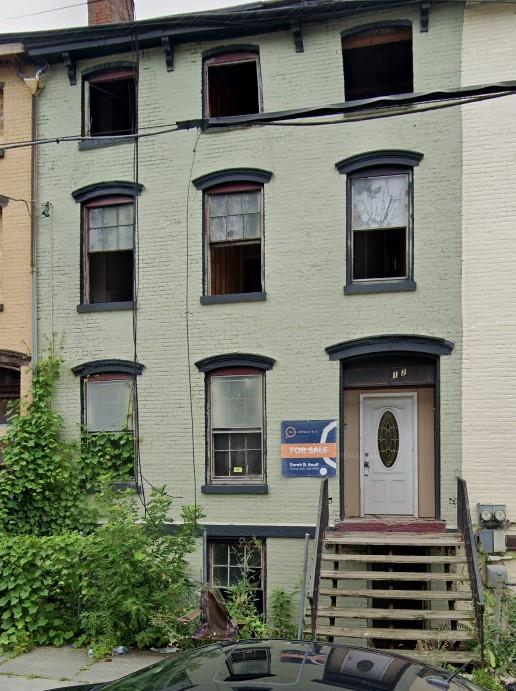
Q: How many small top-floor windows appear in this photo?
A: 3